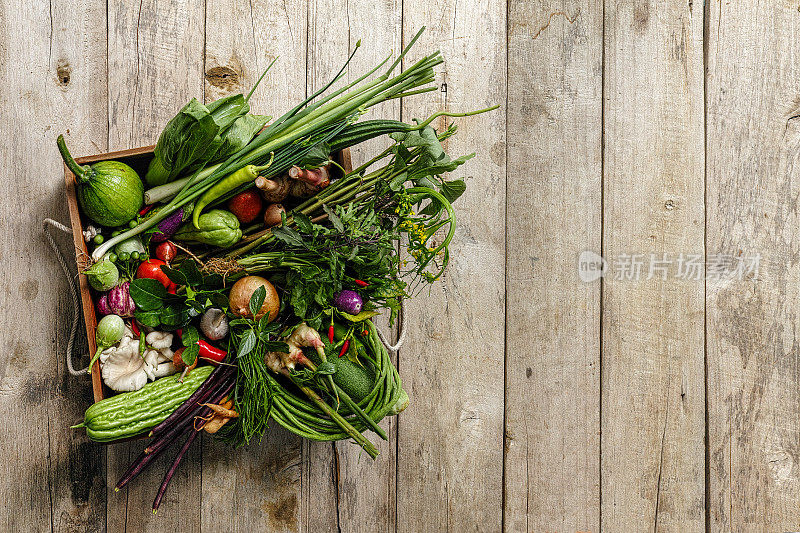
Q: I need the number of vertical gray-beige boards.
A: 8